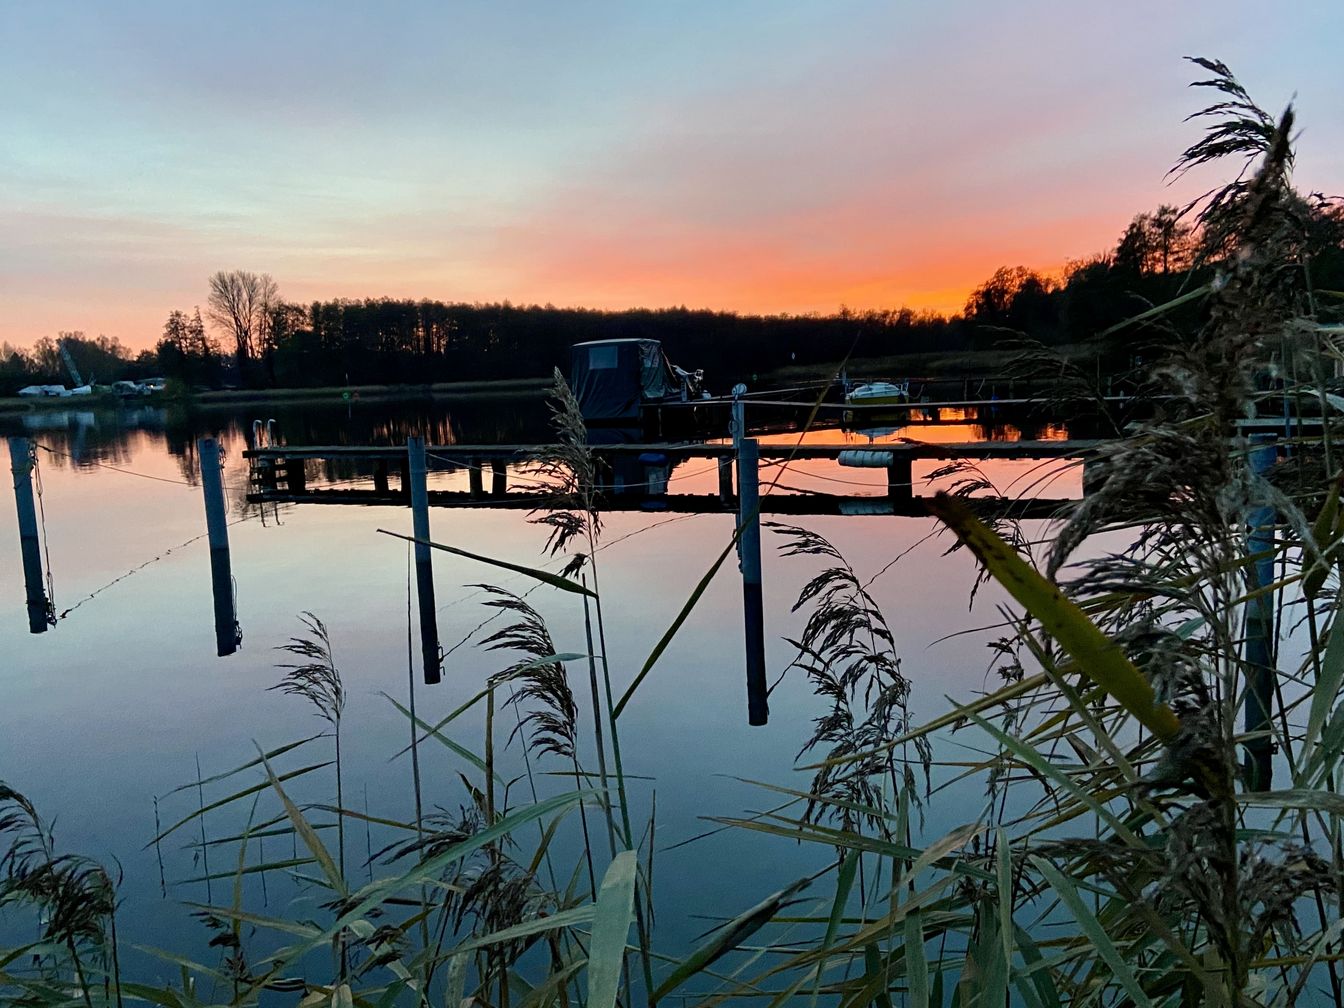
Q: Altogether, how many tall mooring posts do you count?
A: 5